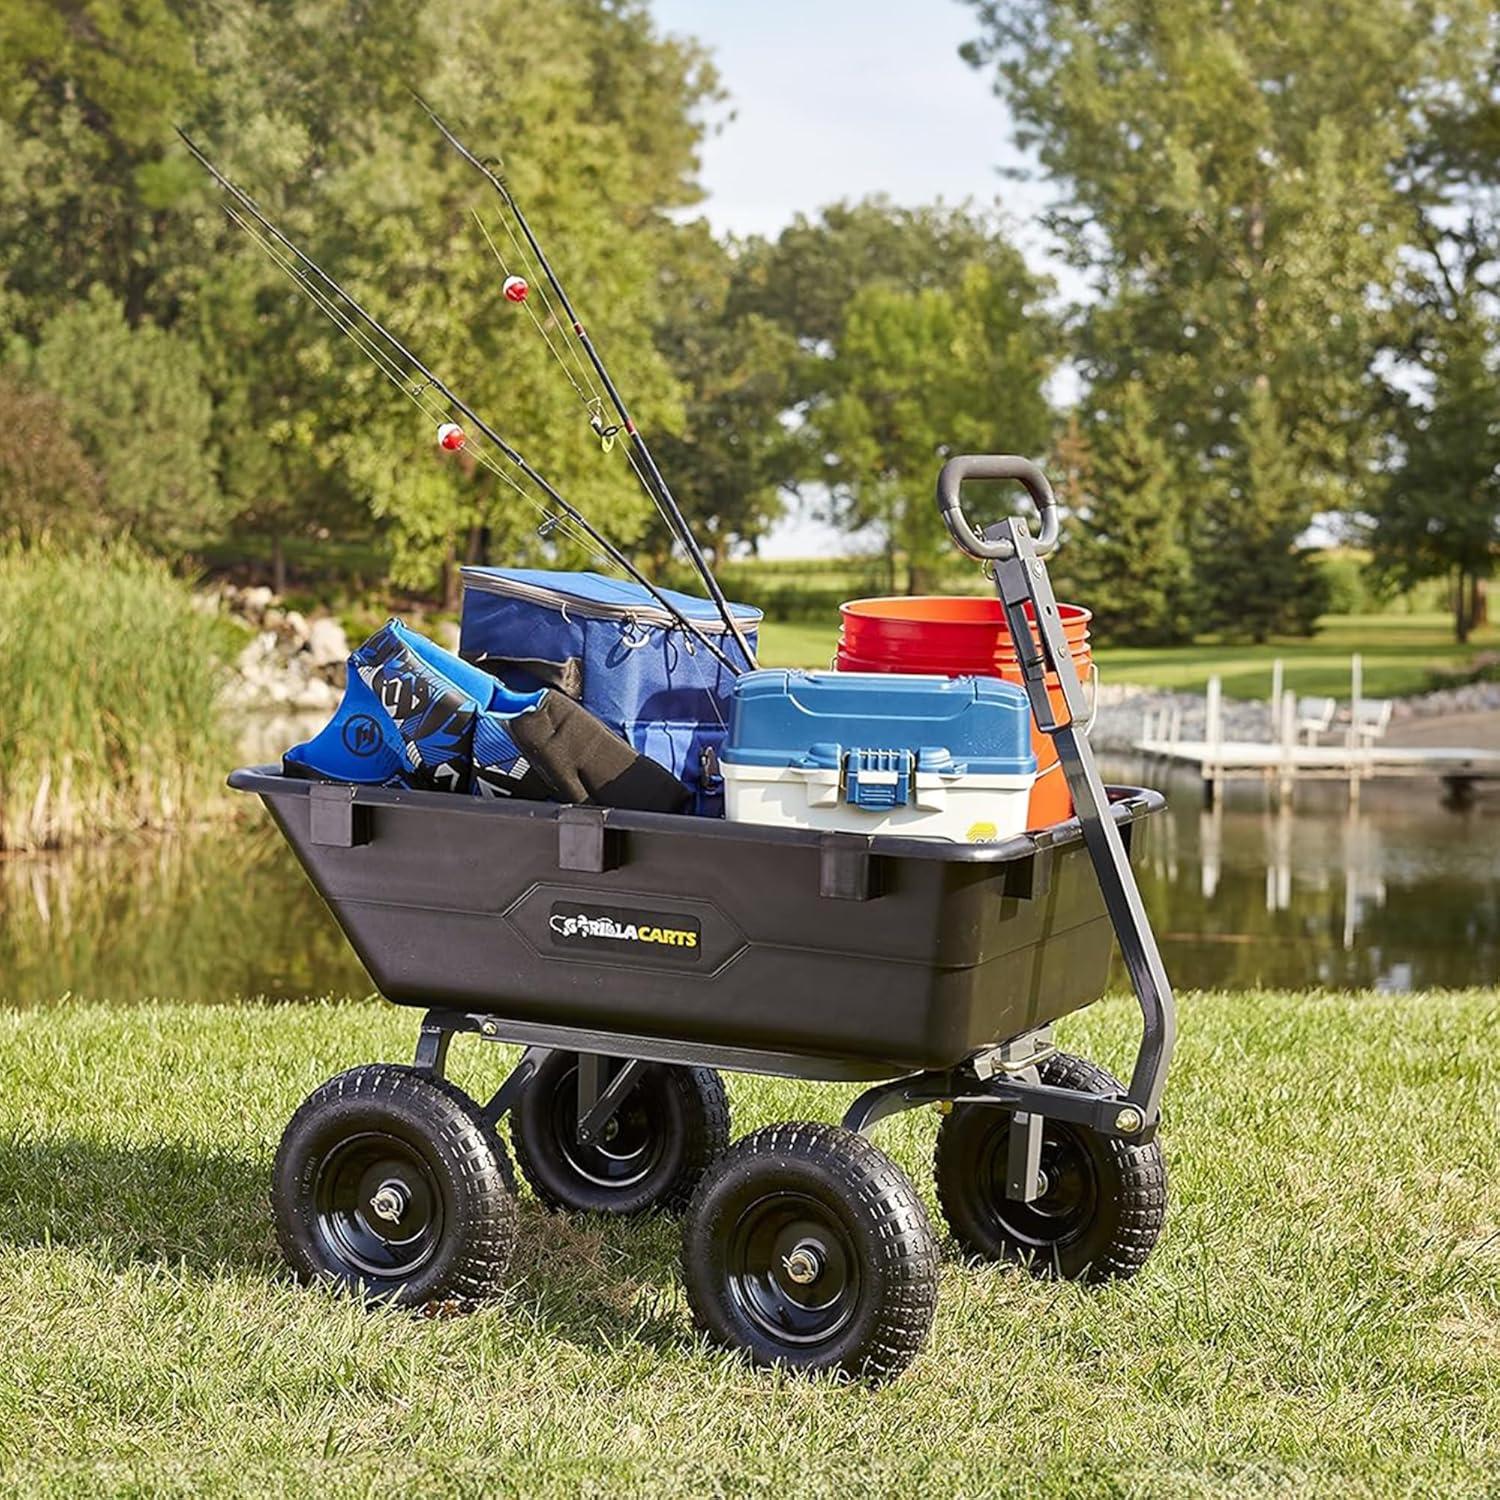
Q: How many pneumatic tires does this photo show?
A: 4